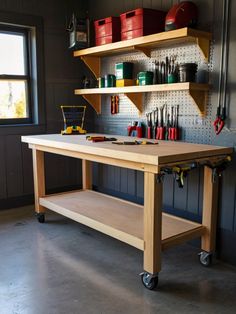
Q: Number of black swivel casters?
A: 3